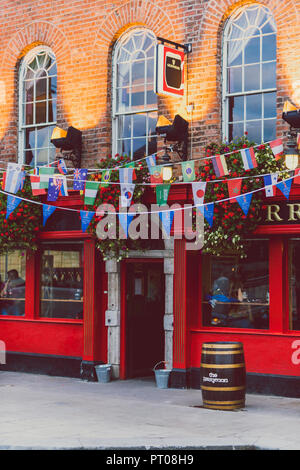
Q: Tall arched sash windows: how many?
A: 3